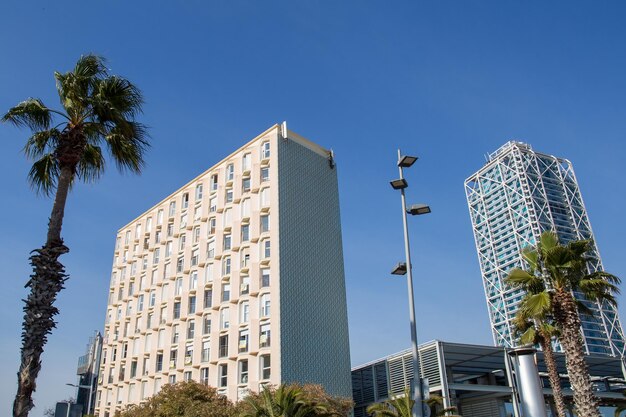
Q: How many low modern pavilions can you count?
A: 1